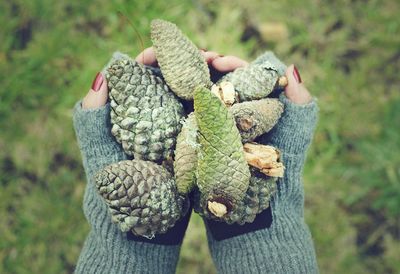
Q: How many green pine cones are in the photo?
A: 1